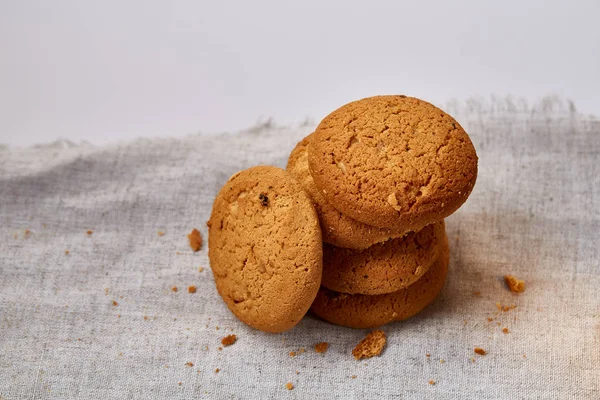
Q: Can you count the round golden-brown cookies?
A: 5